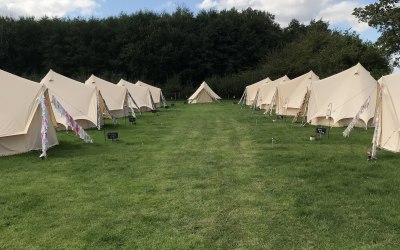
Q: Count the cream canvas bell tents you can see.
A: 11